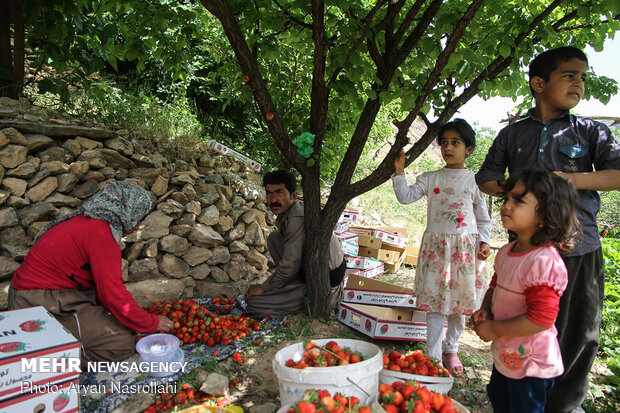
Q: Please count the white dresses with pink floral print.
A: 1